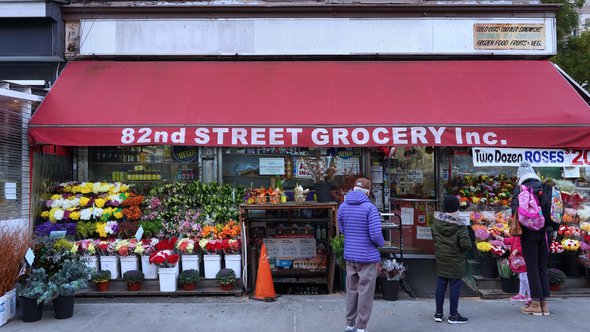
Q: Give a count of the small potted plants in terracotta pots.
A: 5